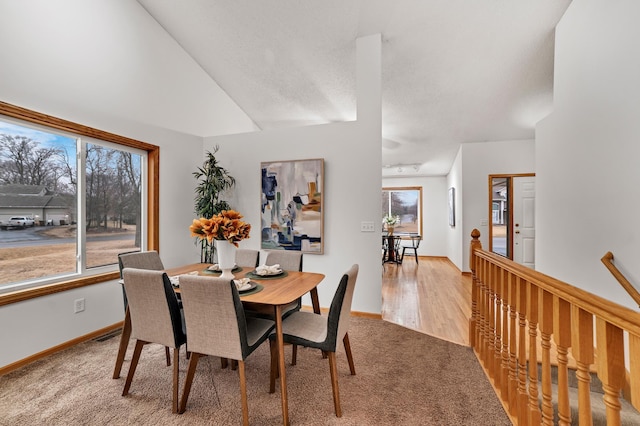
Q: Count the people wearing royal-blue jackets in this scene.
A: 0